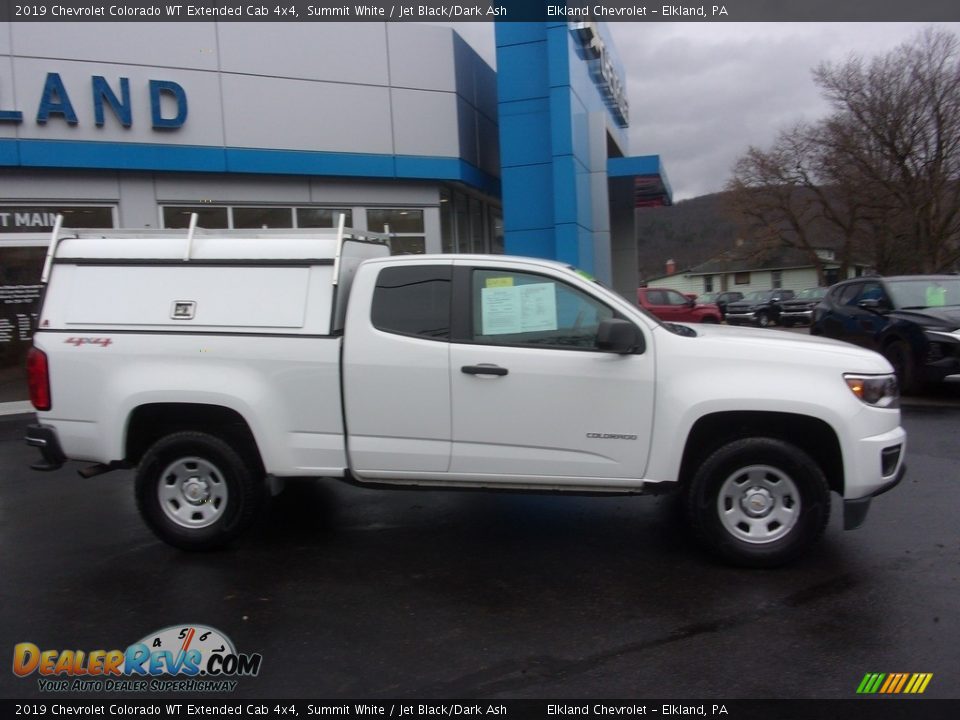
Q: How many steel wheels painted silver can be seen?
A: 2